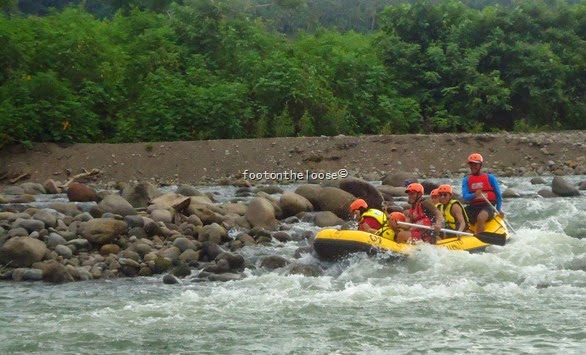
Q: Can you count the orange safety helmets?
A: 6